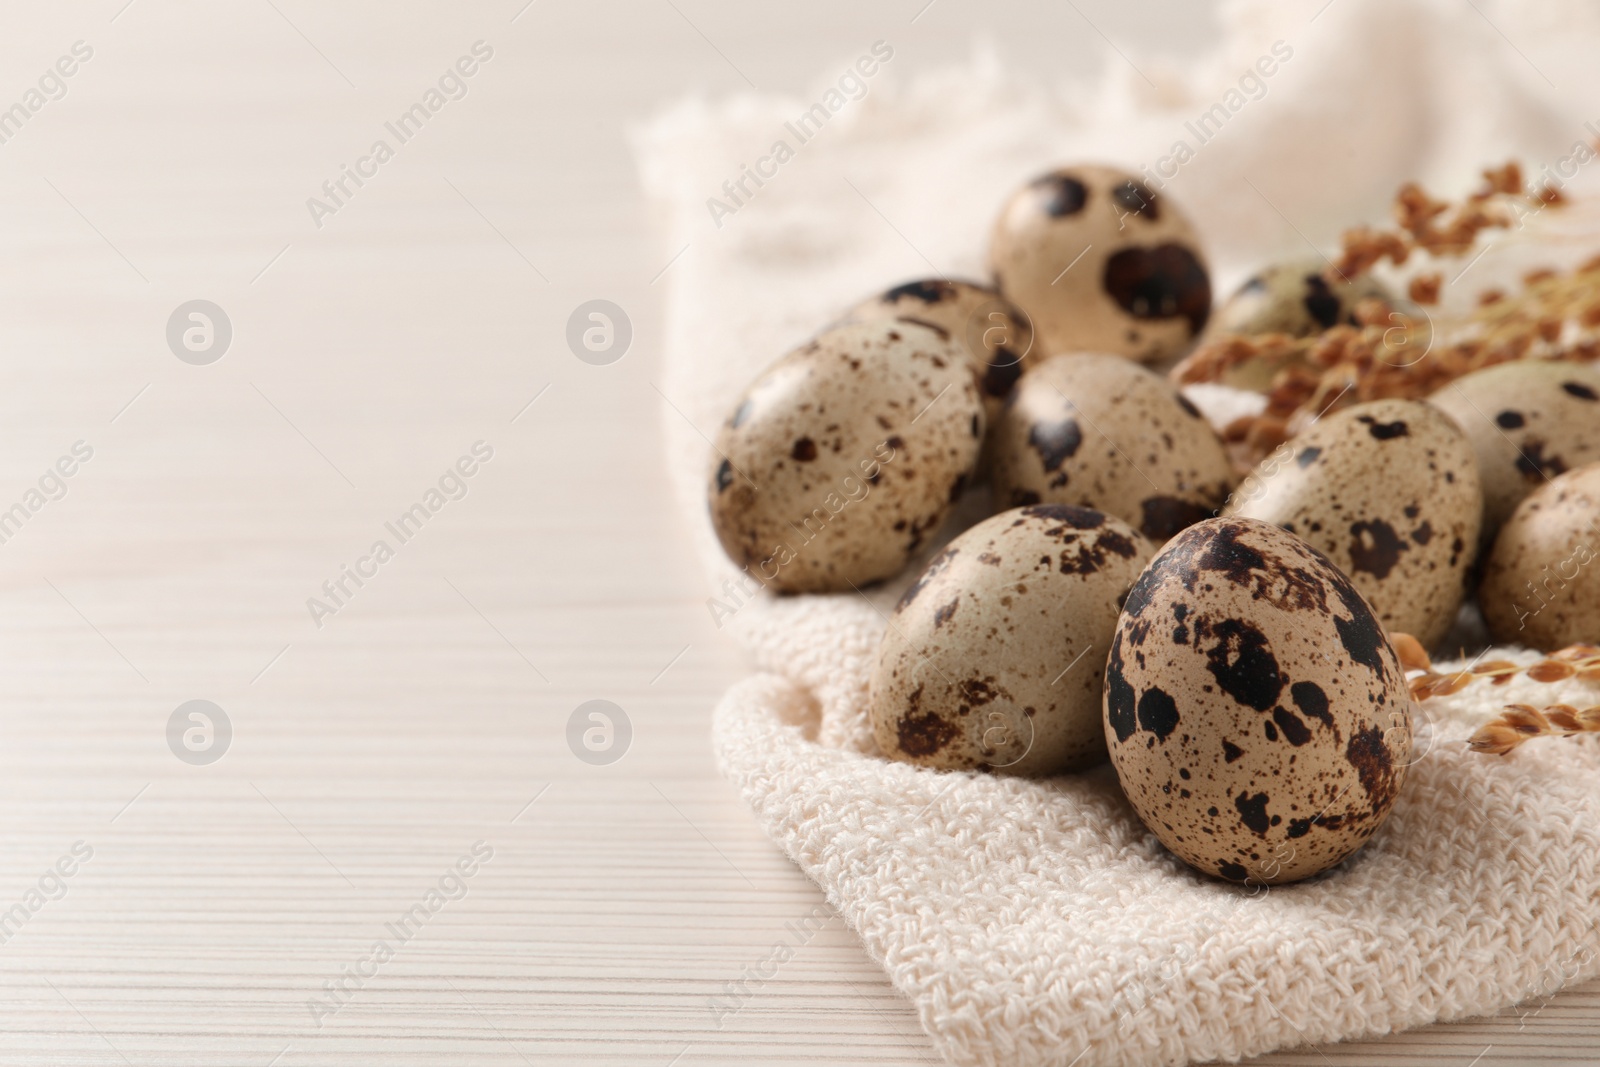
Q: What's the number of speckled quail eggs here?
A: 10